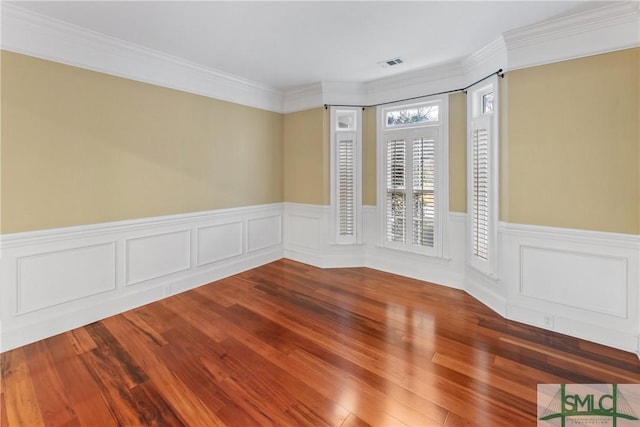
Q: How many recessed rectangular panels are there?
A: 6